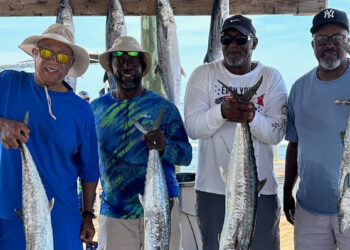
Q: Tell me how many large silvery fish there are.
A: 8